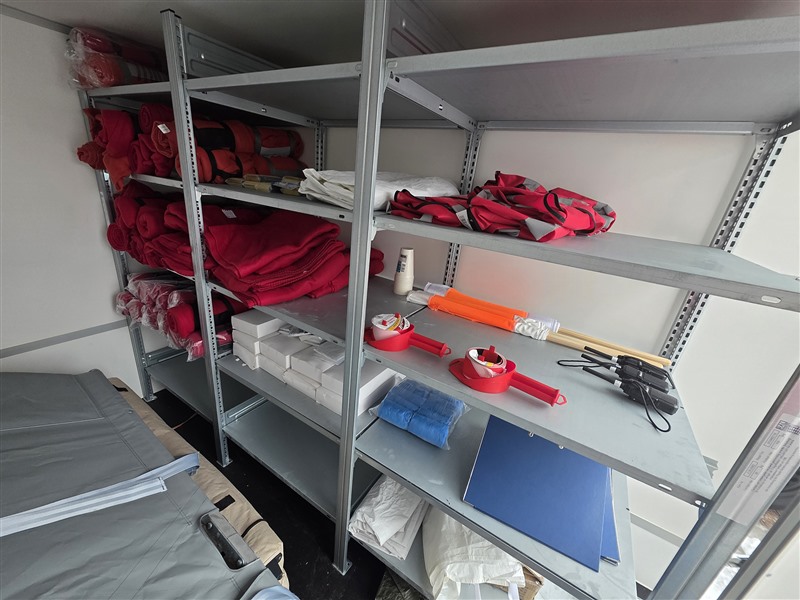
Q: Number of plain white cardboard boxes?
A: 9